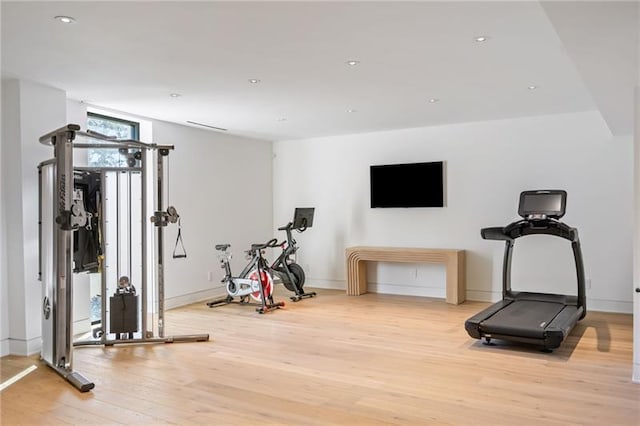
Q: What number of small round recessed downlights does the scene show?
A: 9